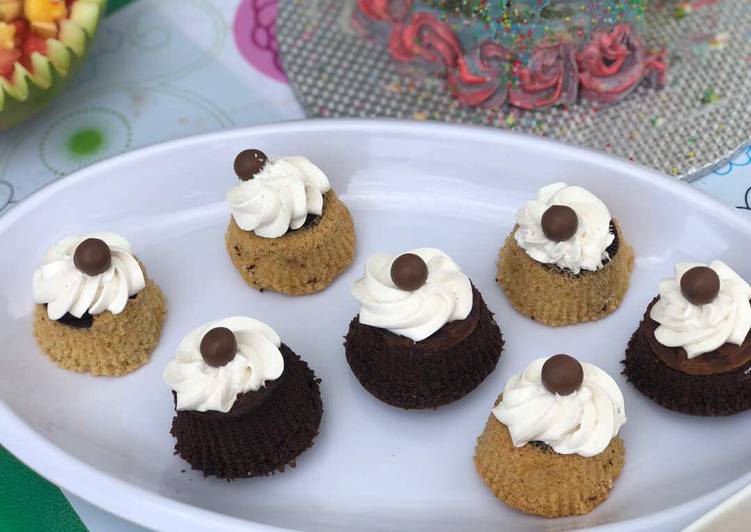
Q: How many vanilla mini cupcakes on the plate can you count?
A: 4